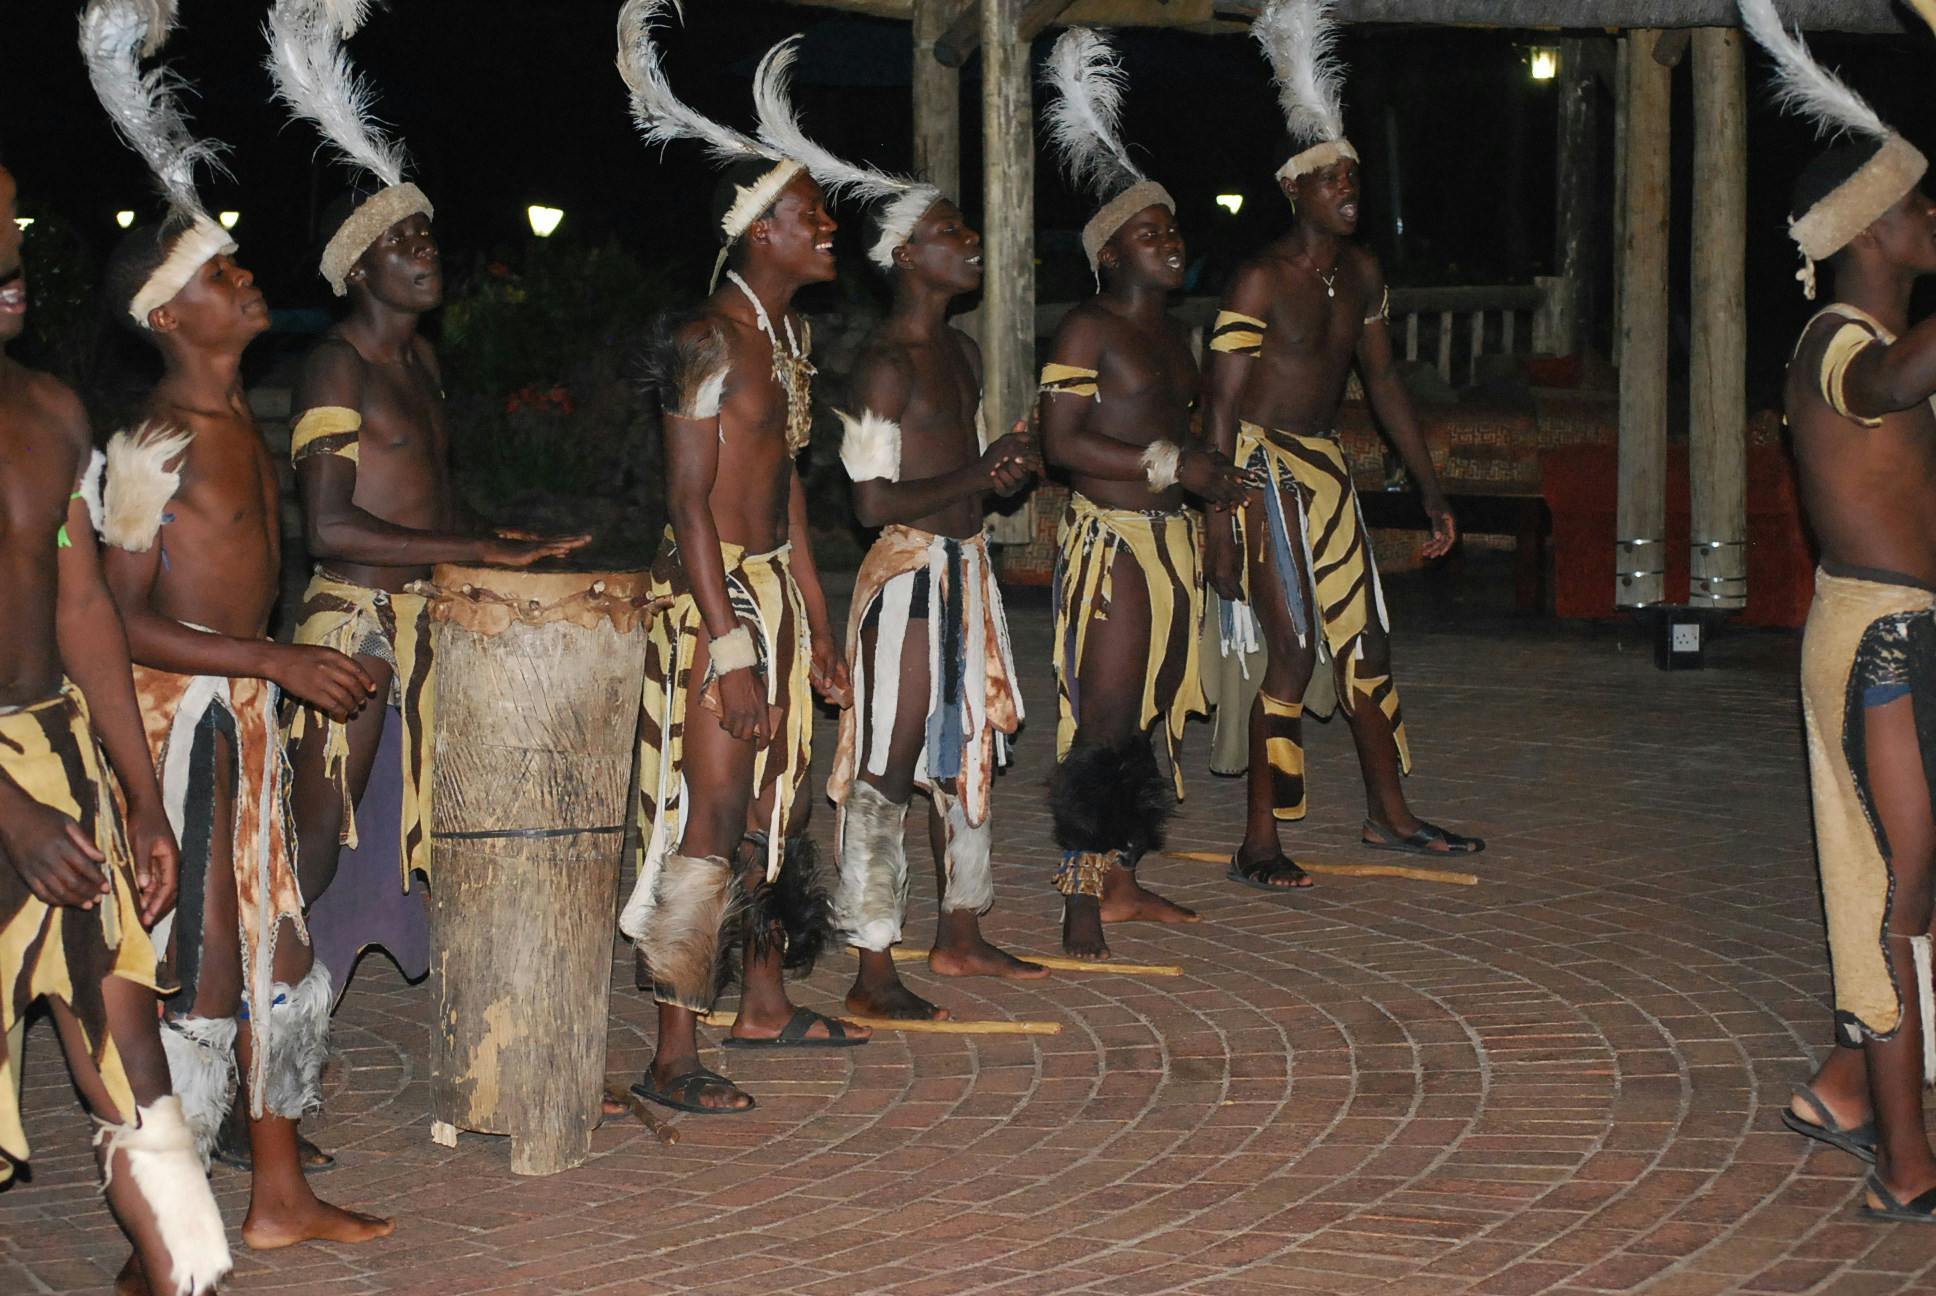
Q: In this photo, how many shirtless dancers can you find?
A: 8